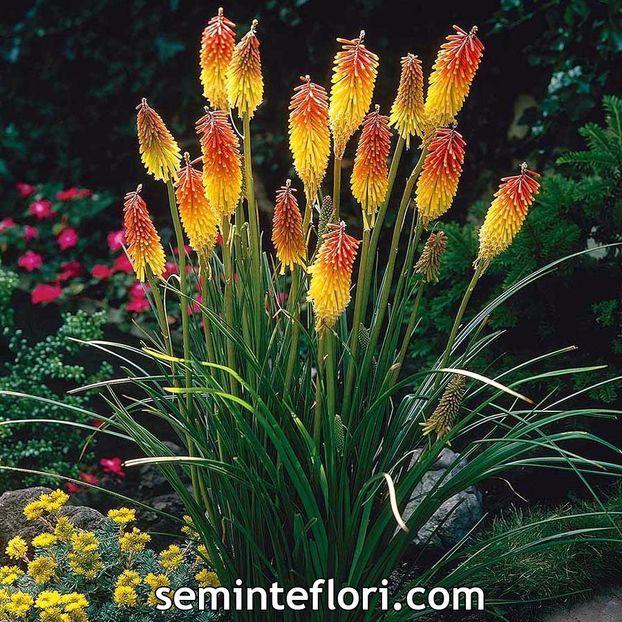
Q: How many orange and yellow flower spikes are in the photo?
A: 15